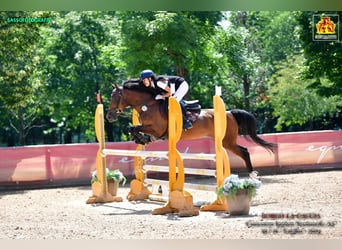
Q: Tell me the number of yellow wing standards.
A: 4